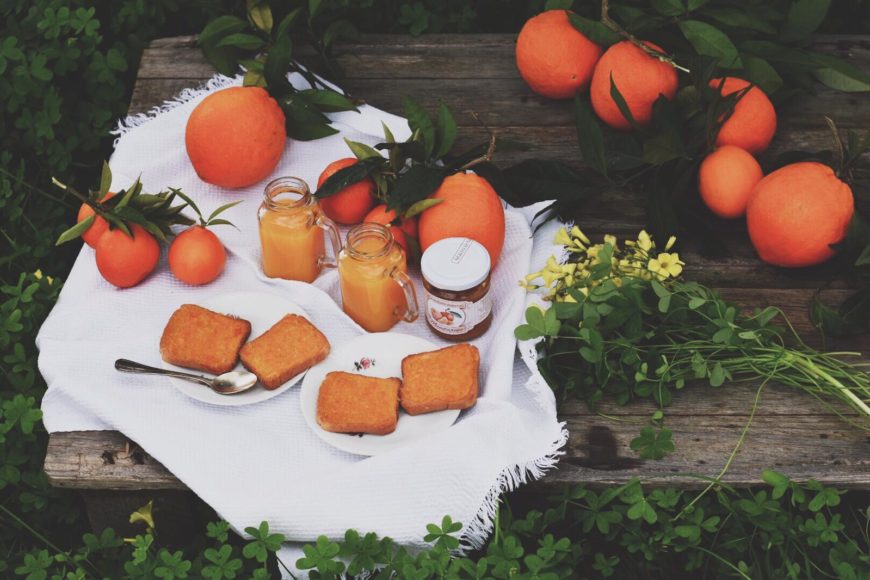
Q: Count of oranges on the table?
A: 12